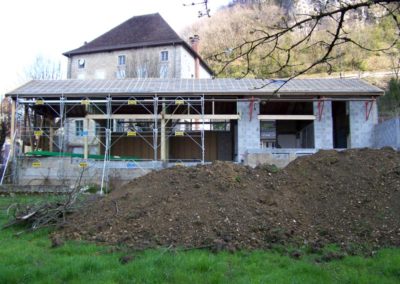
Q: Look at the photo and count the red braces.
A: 3